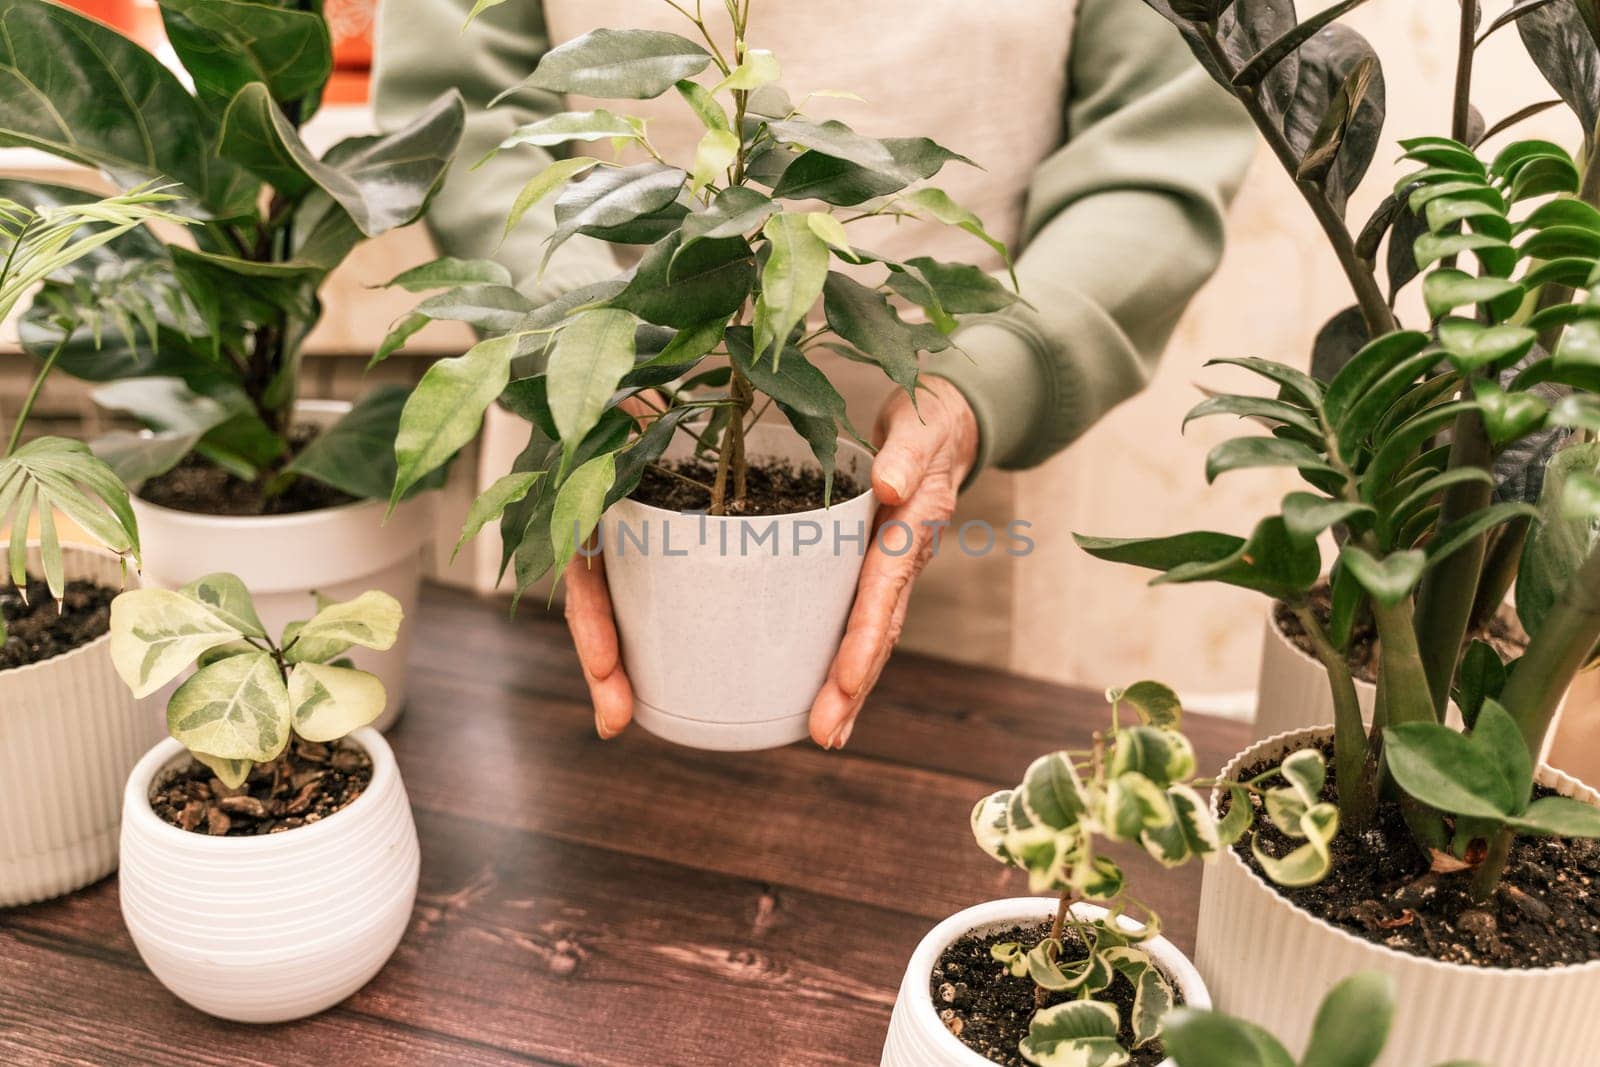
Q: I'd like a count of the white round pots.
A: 7